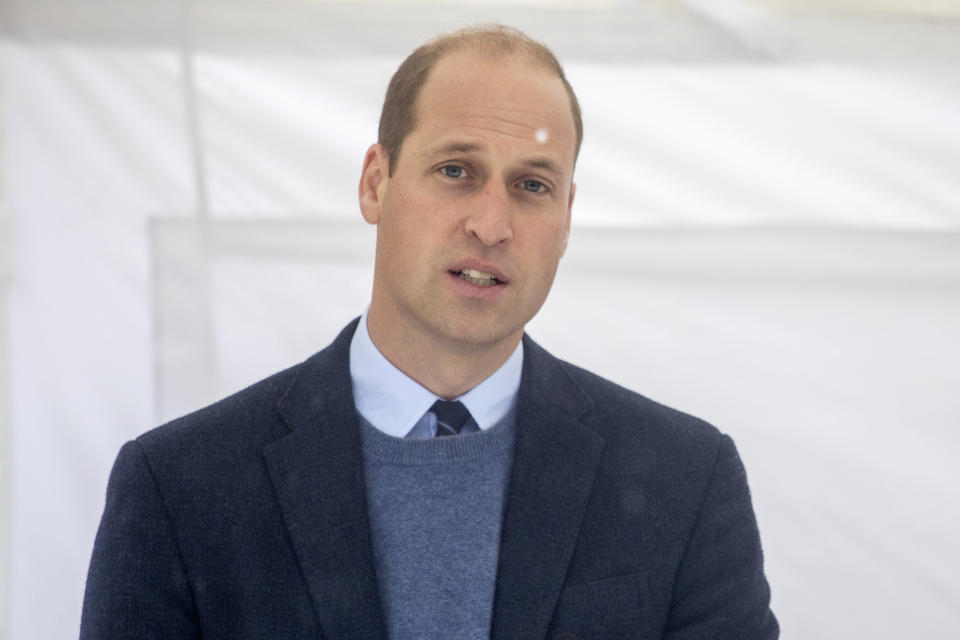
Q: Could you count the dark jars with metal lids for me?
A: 0